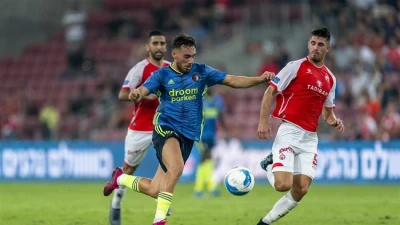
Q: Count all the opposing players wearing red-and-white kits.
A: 2